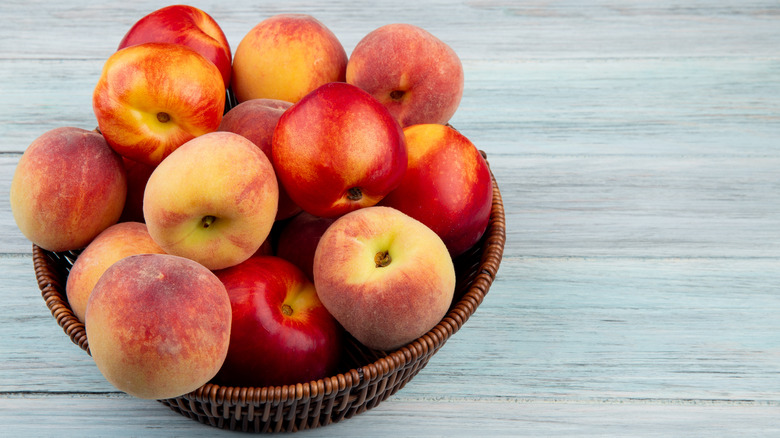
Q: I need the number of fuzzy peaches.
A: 8